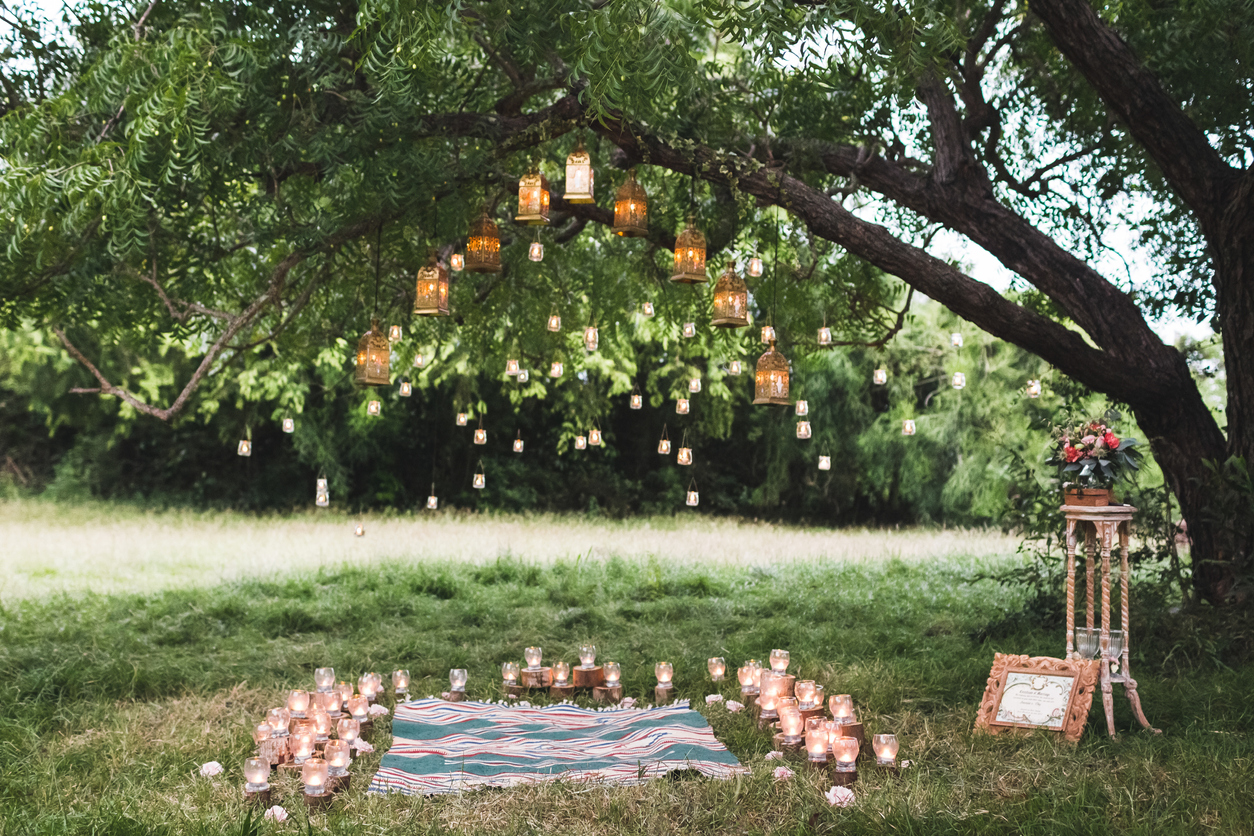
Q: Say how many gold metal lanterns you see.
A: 9